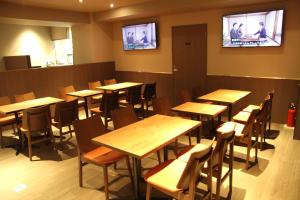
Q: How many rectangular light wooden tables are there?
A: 6